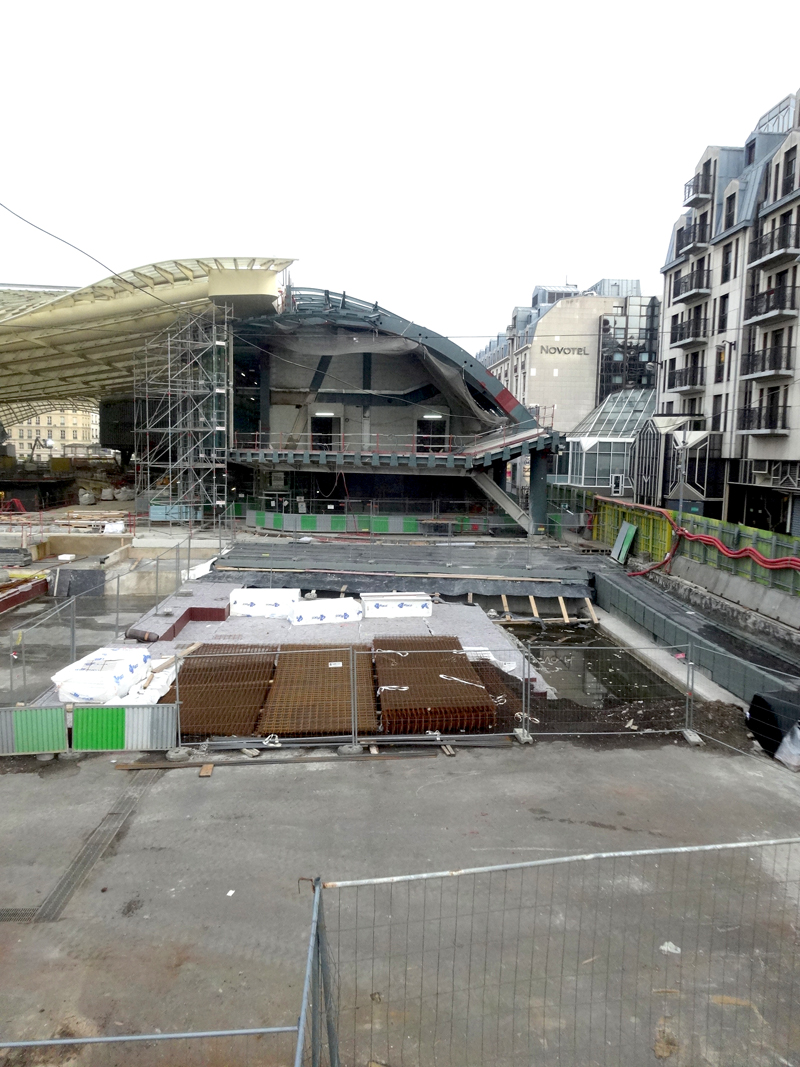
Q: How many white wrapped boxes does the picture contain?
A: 4